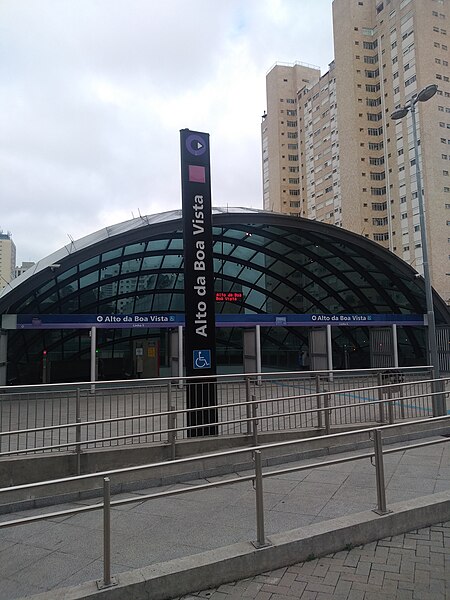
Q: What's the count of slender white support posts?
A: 5